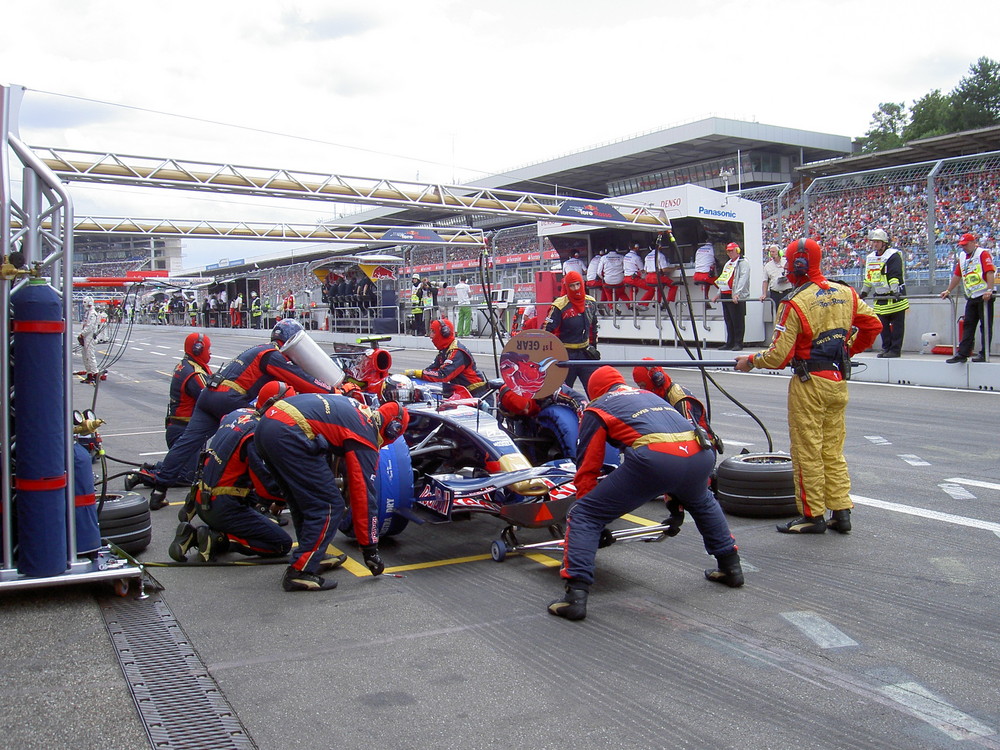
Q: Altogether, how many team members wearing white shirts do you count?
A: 6